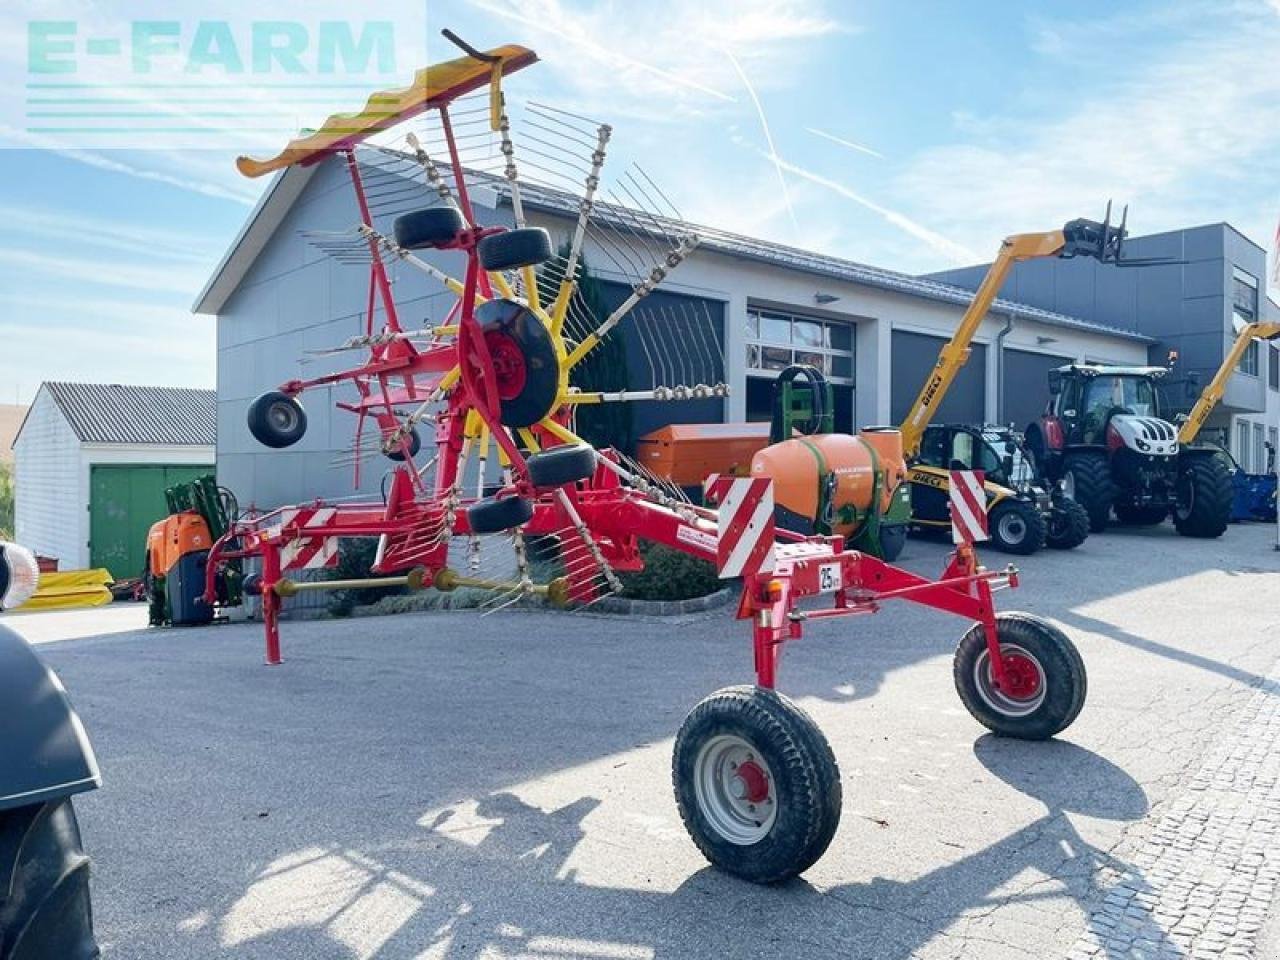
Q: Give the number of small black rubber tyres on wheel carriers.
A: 6